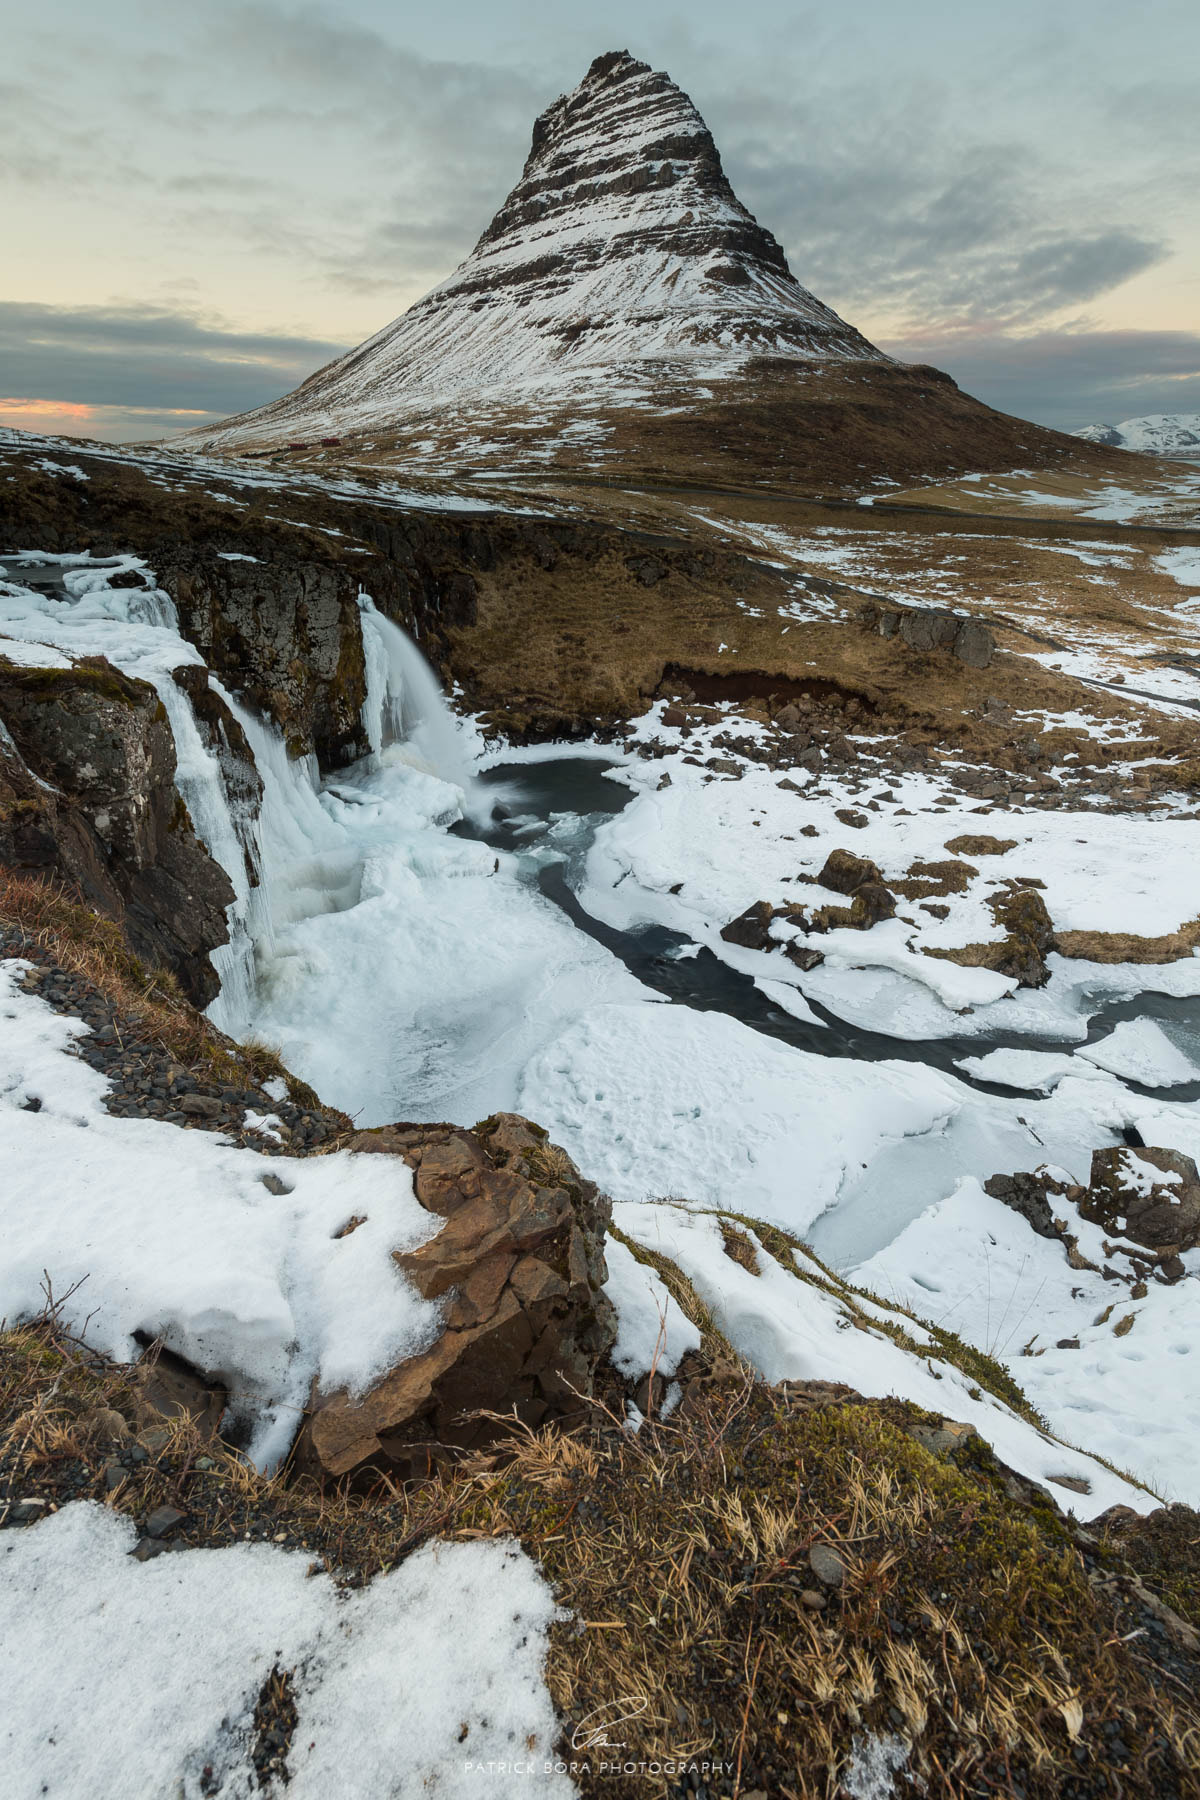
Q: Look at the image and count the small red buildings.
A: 2